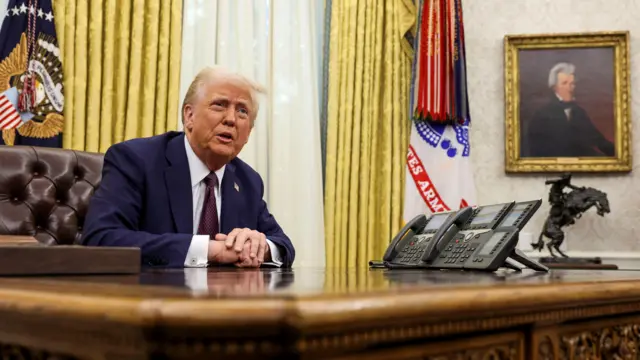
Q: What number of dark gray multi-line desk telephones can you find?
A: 2